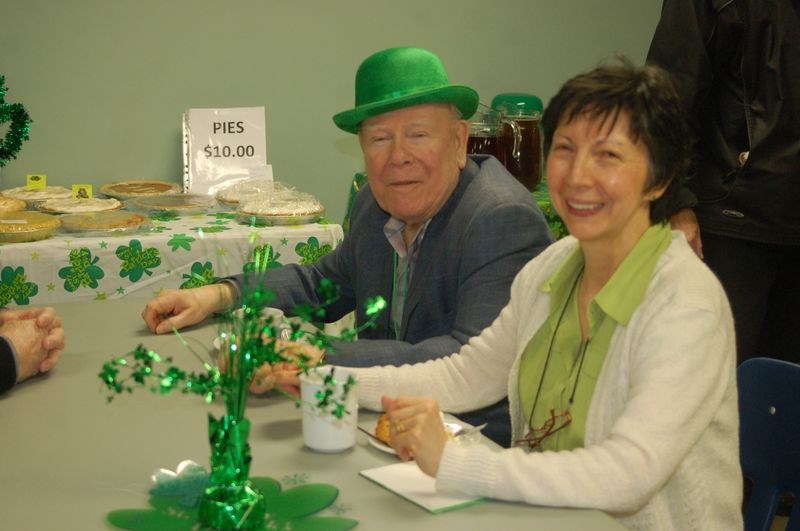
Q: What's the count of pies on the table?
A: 9